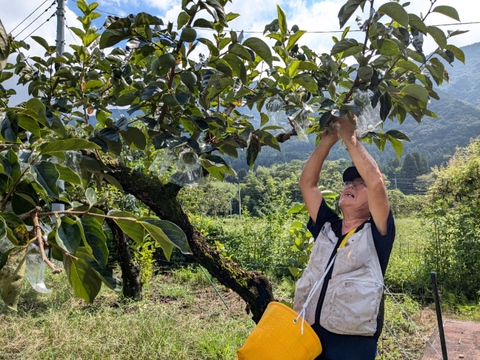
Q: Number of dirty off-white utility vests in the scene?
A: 1